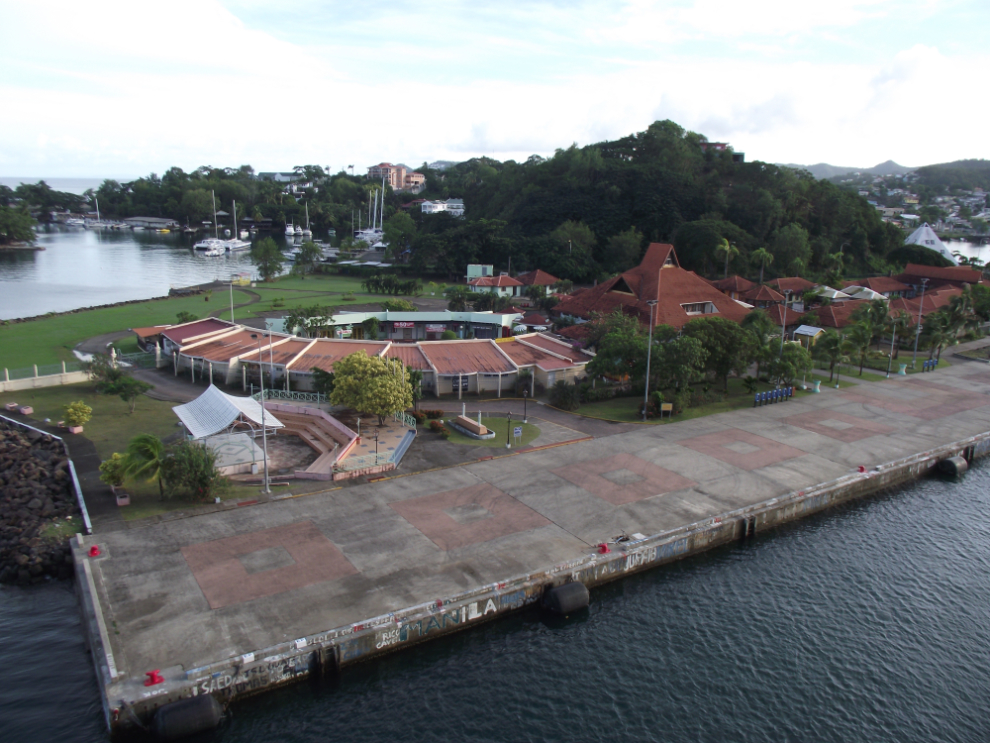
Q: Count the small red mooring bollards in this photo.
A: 4